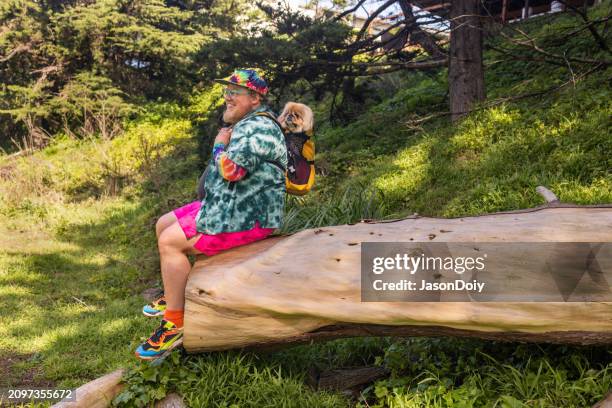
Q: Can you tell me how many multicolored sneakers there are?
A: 2